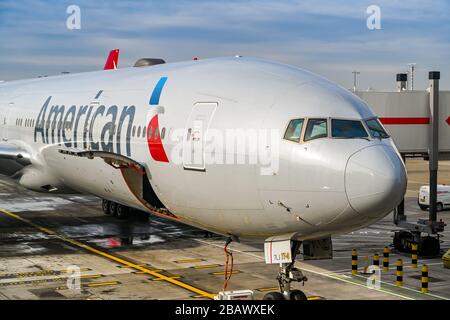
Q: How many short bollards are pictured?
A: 6